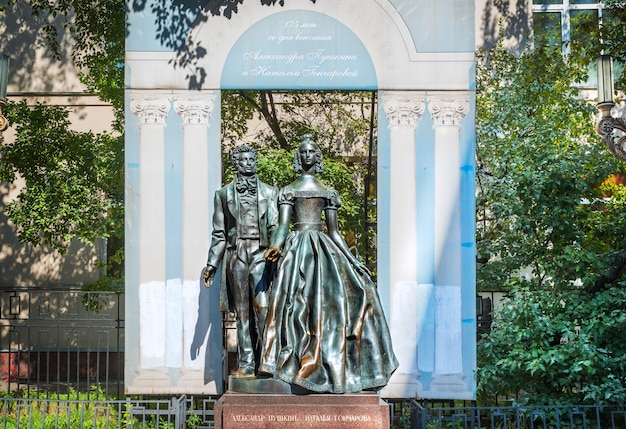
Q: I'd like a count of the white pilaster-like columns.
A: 4